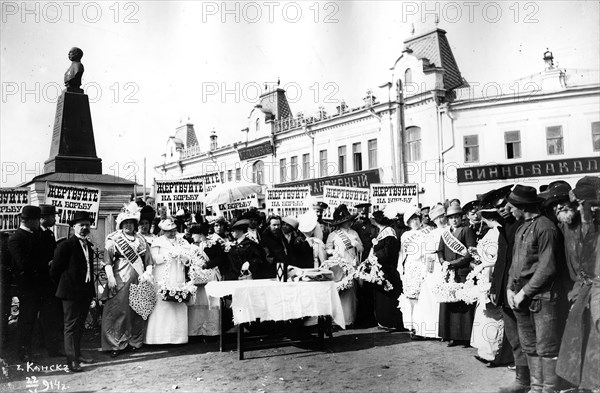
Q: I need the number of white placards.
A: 8